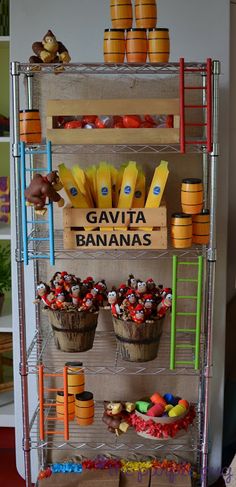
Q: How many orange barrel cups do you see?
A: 12